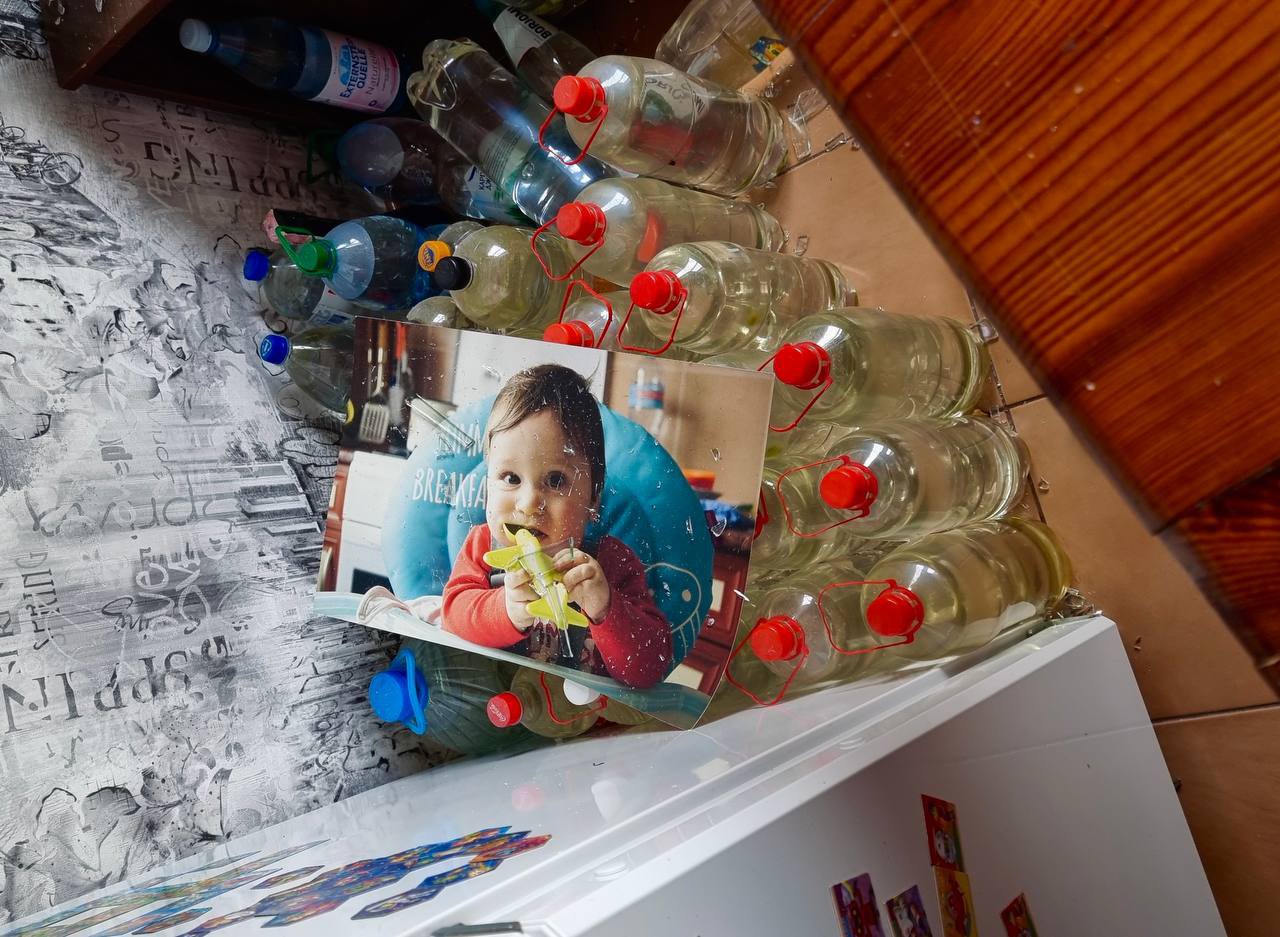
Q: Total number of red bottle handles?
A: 10